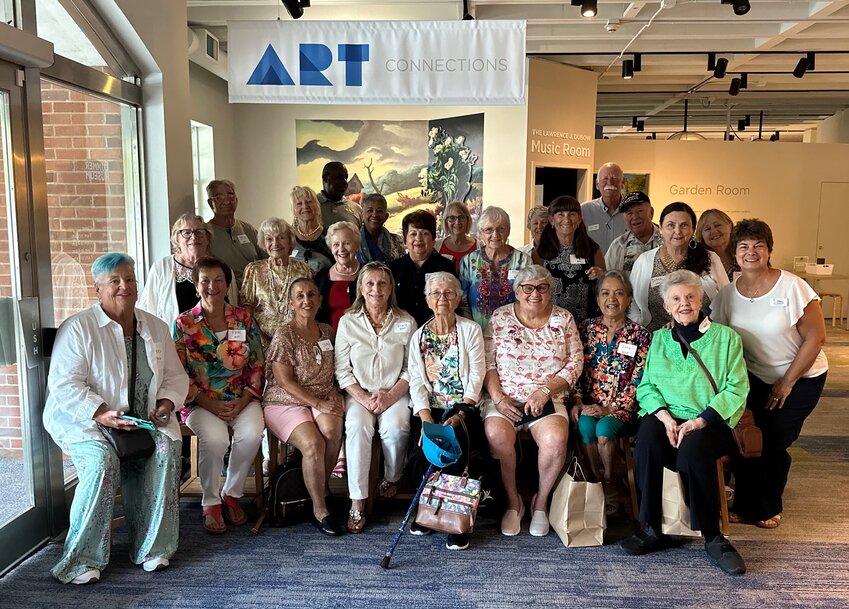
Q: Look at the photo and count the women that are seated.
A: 8